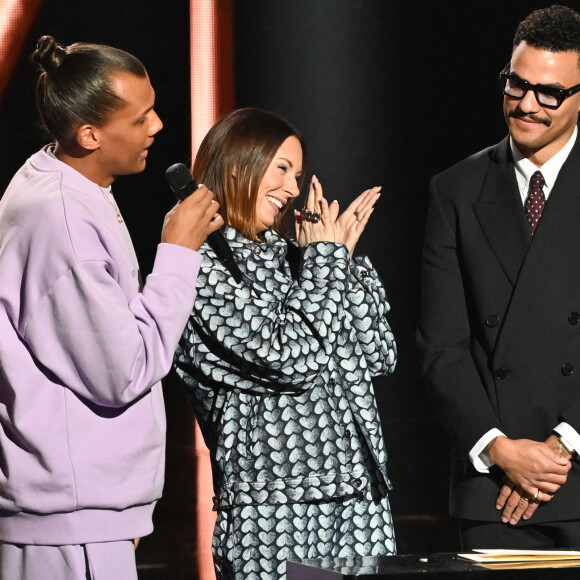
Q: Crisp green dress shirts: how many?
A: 0